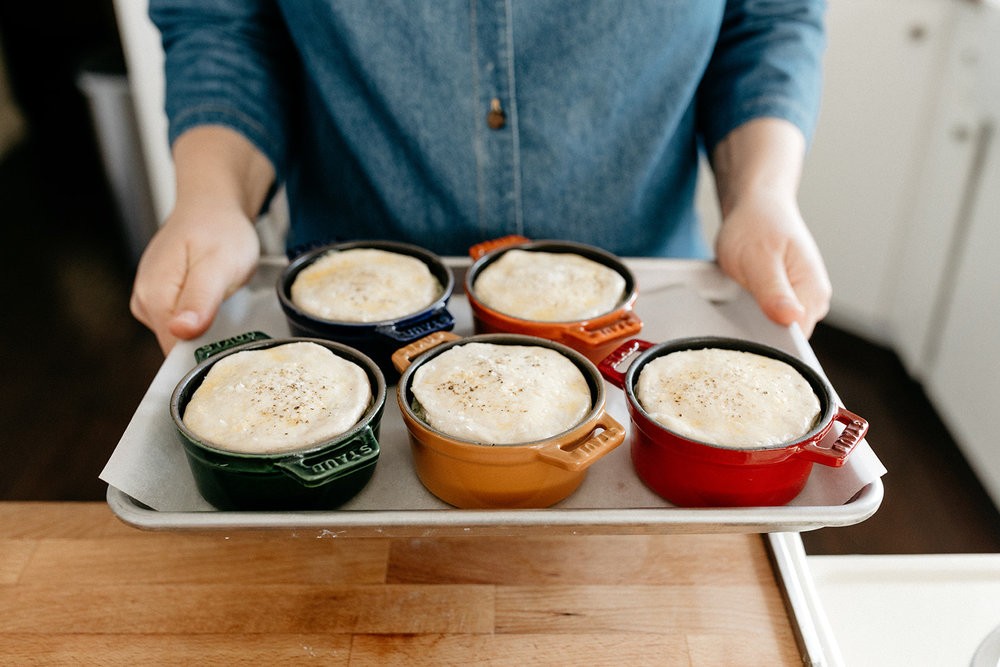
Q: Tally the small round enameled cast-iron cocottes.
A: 5